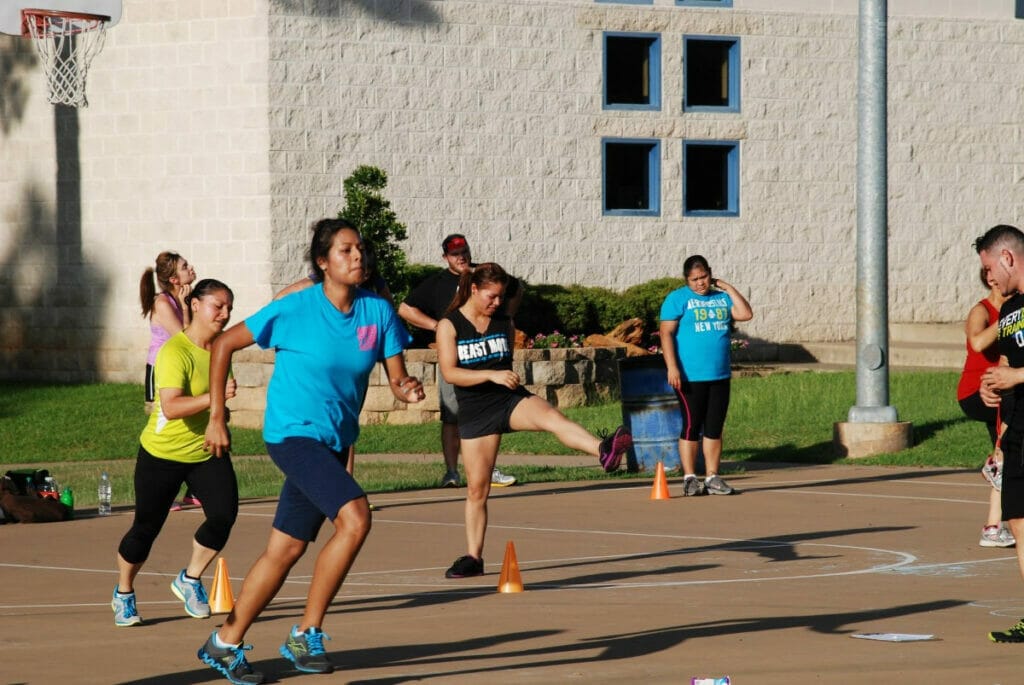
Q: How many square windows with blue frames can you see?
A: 4